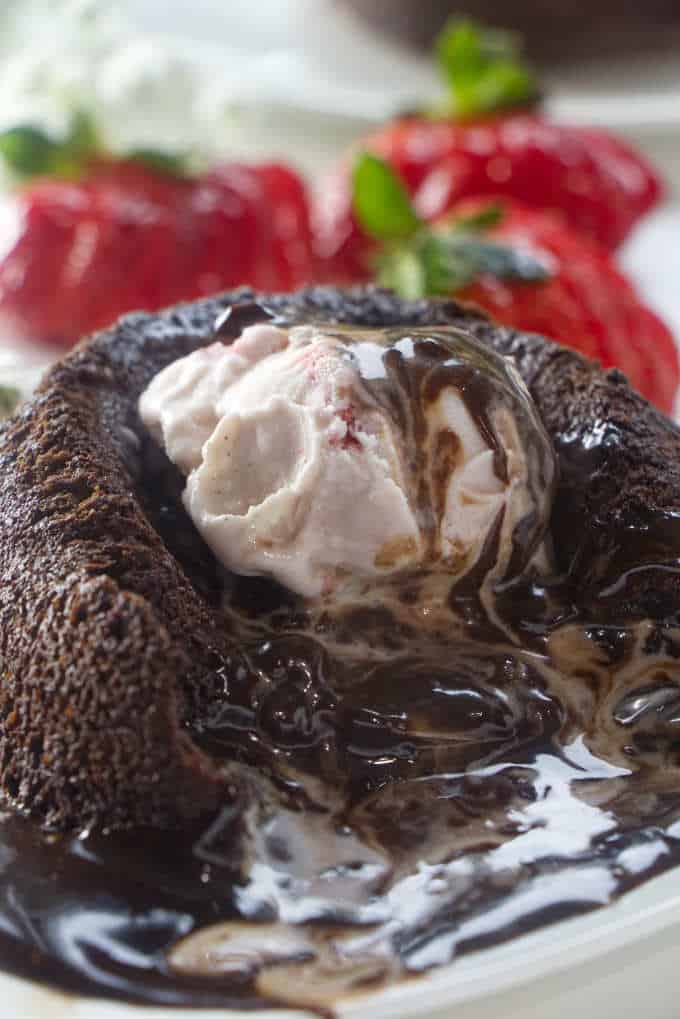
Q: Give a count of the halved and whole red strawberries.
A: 3